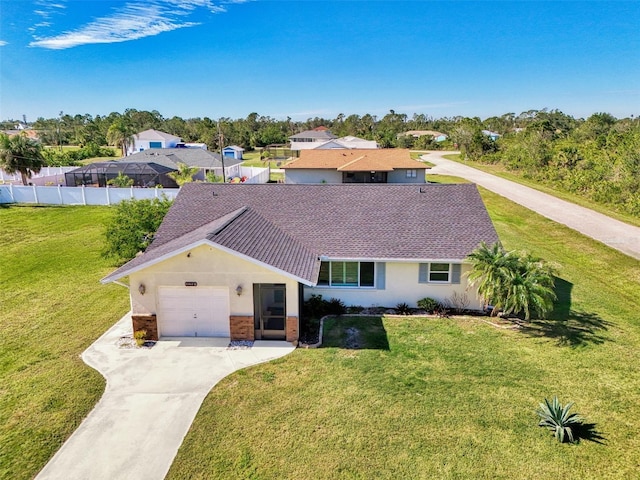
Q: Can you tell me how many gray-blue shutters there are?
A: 3